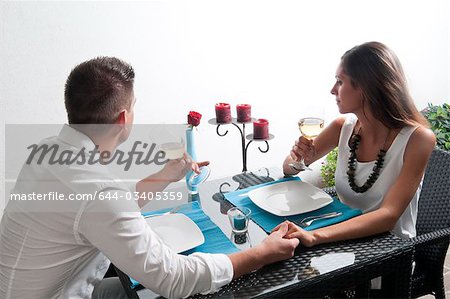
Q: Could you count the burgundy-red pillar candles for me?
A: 3